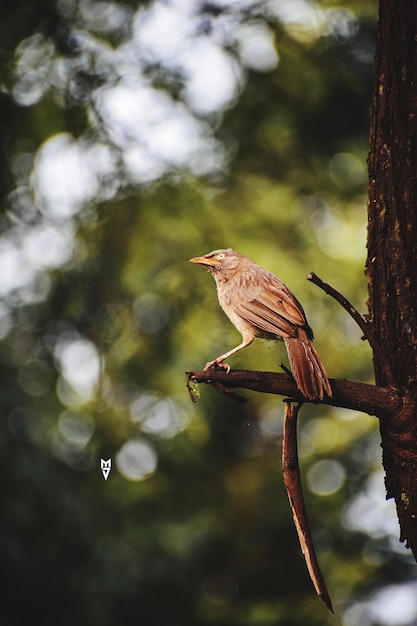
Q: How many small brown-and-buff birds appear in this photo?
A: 1